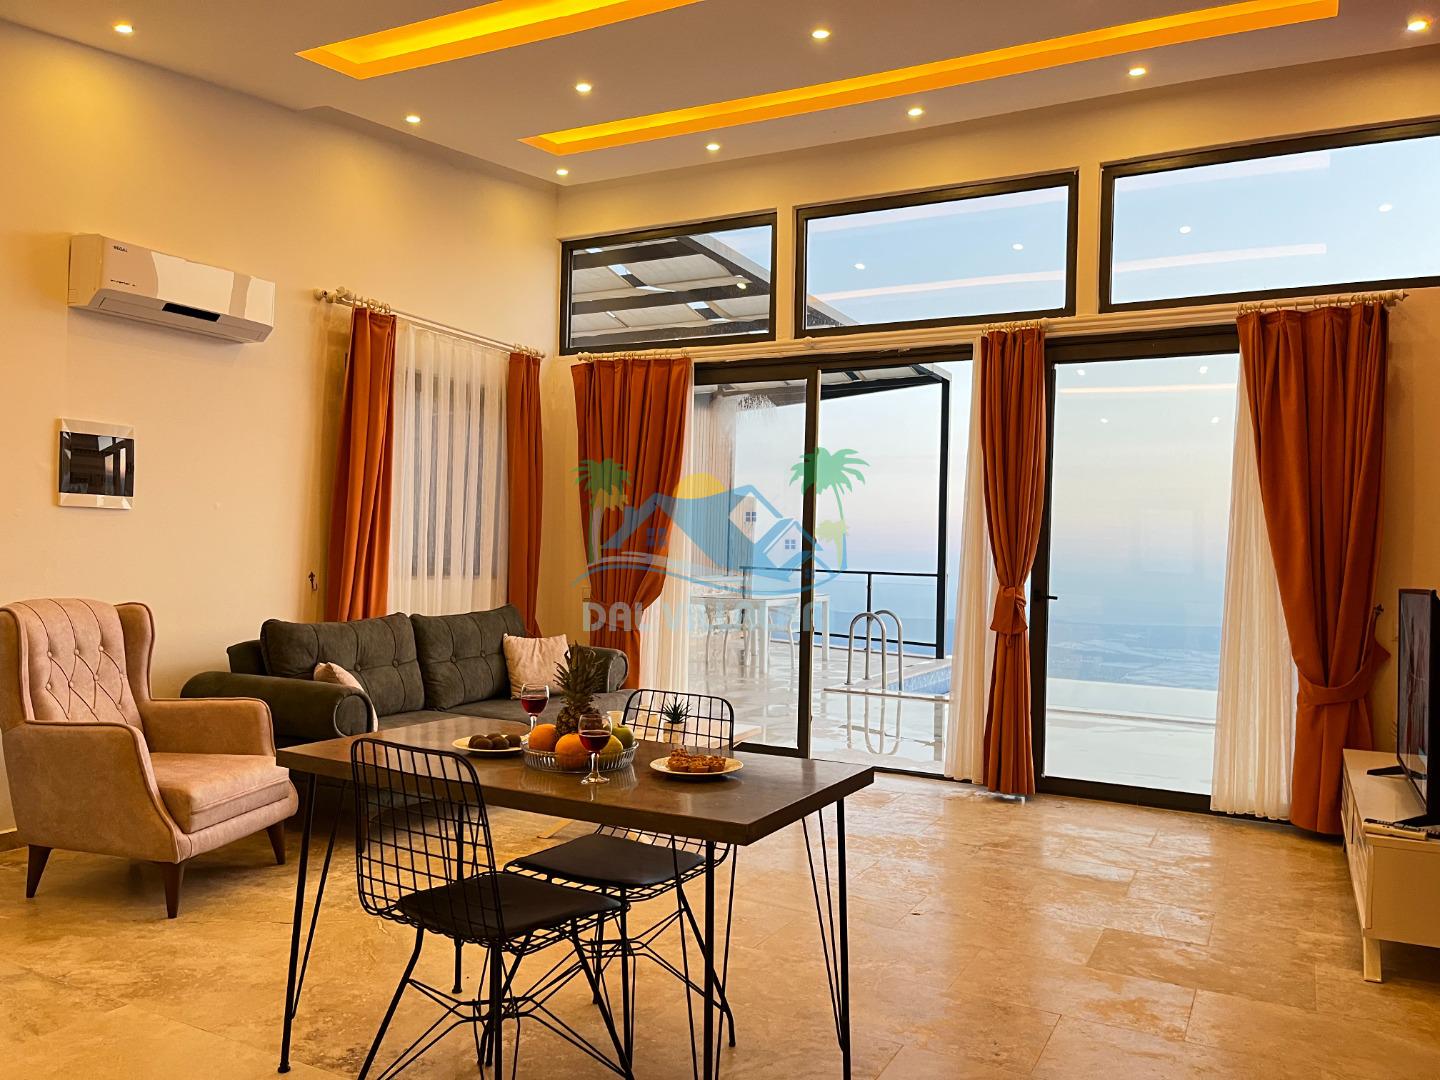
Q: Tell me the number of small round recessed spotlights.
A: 9